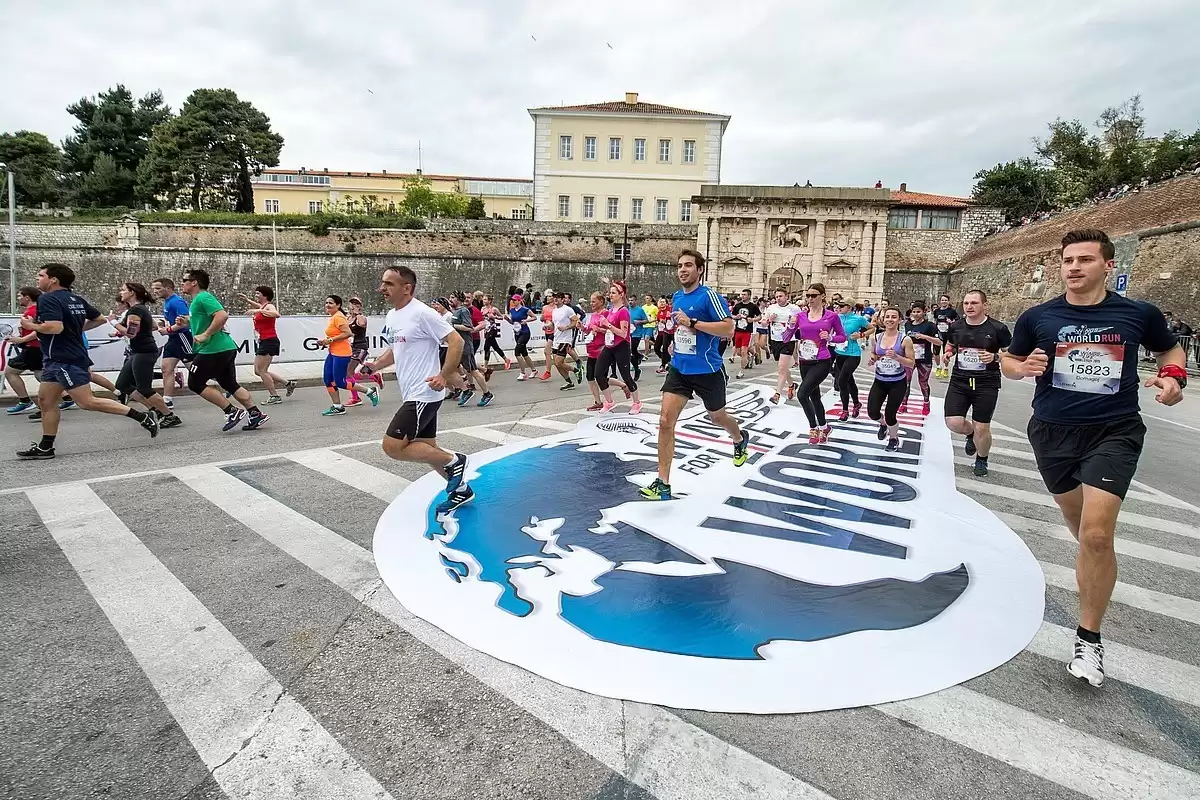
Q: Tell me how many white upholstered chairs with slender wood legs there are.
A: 0